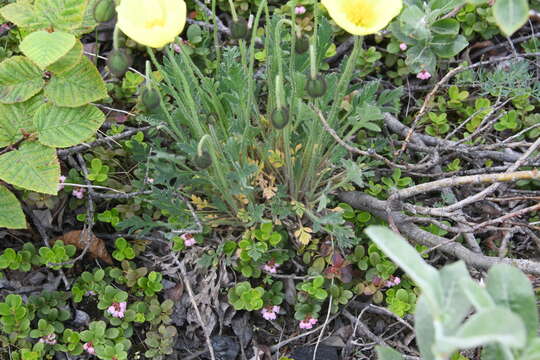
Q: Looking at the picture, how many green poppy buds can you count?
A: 8